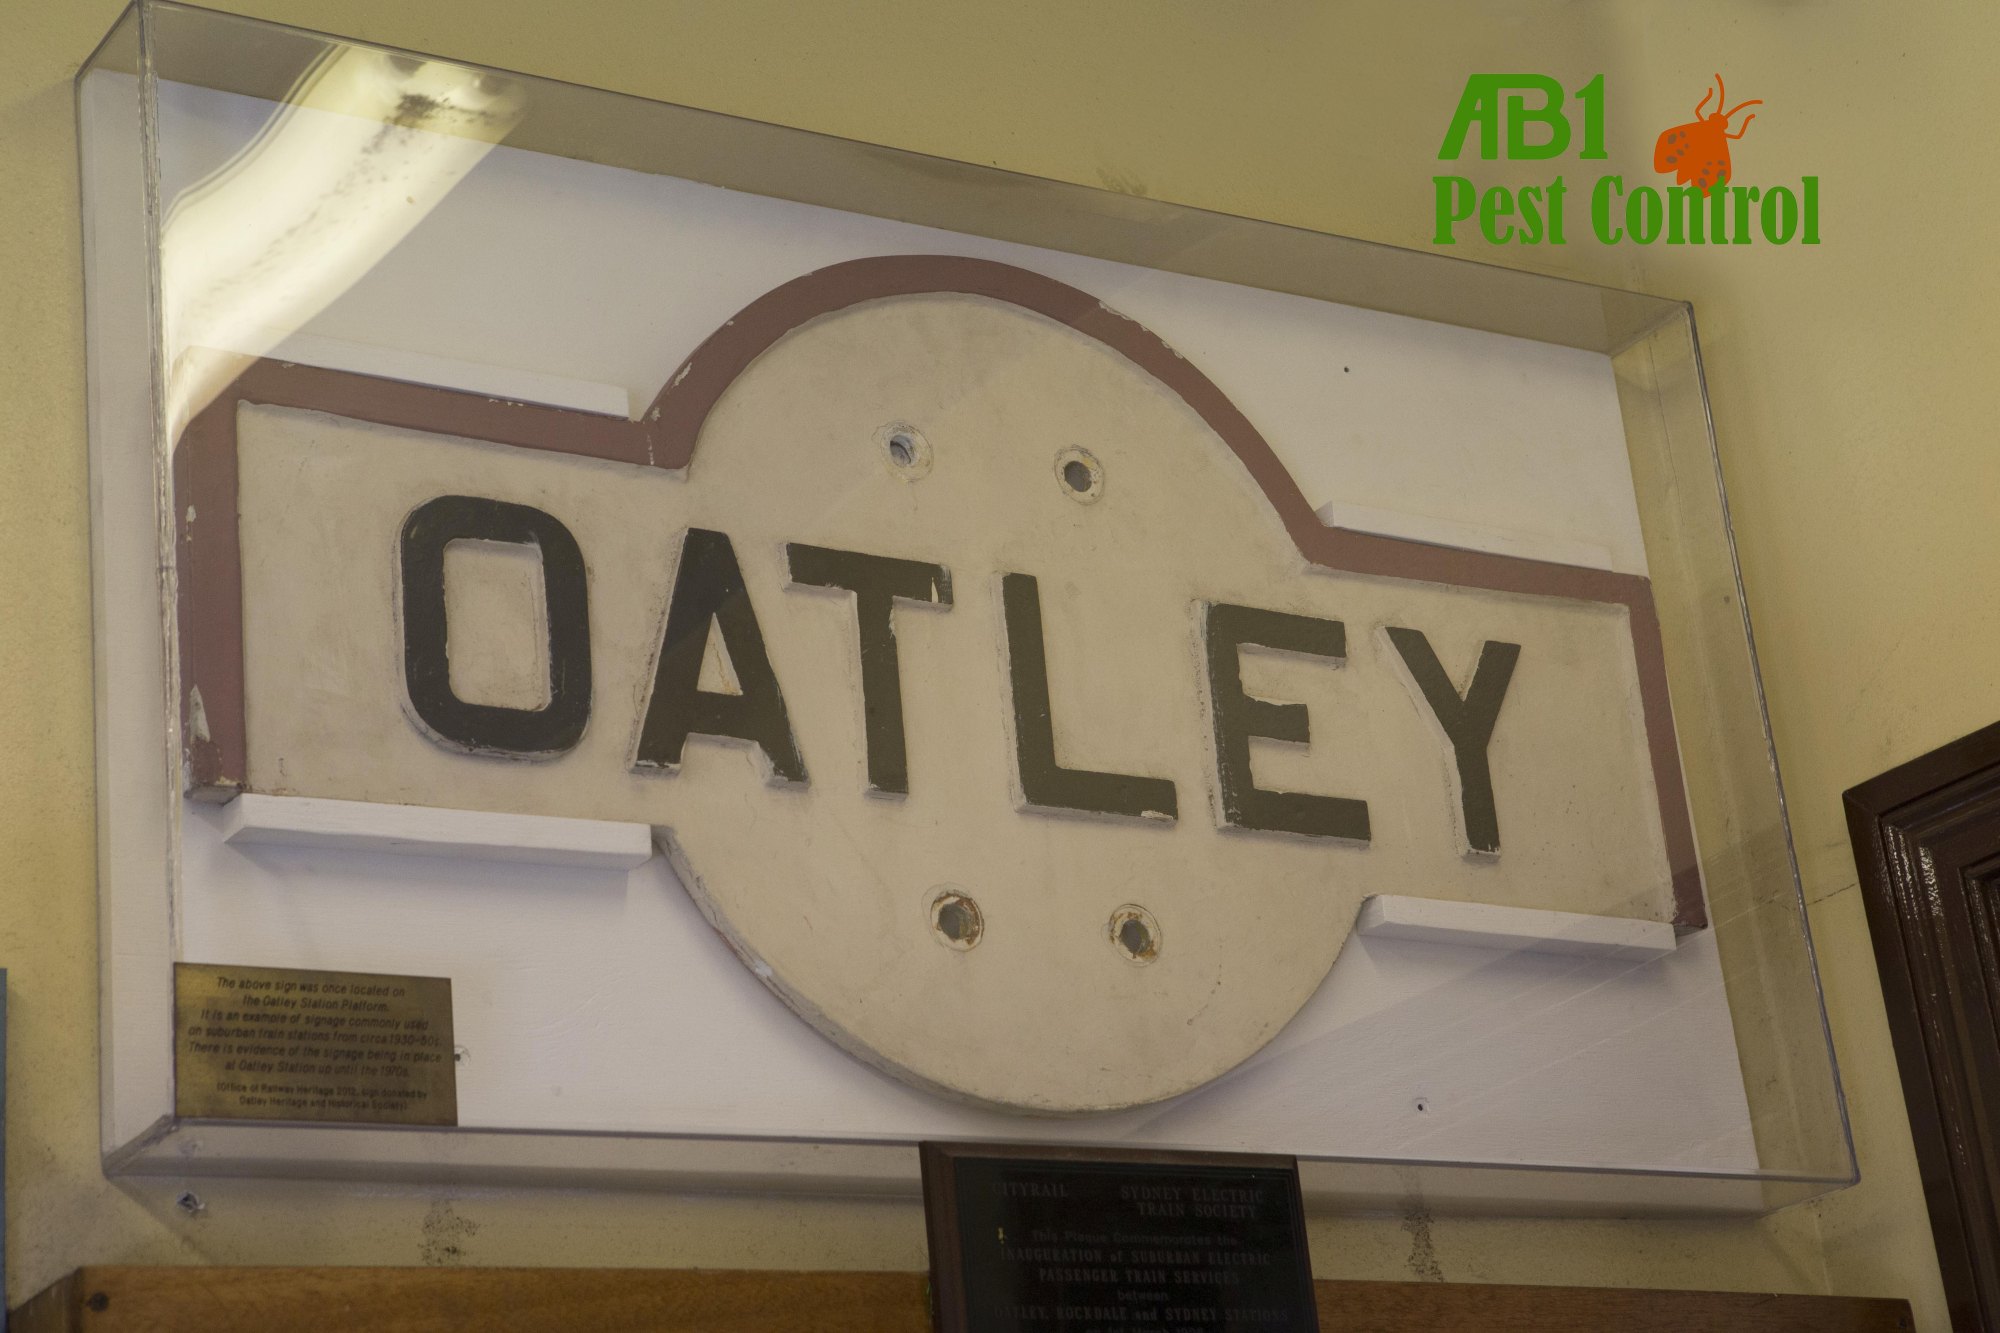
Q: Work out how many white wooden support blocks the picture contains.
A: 4